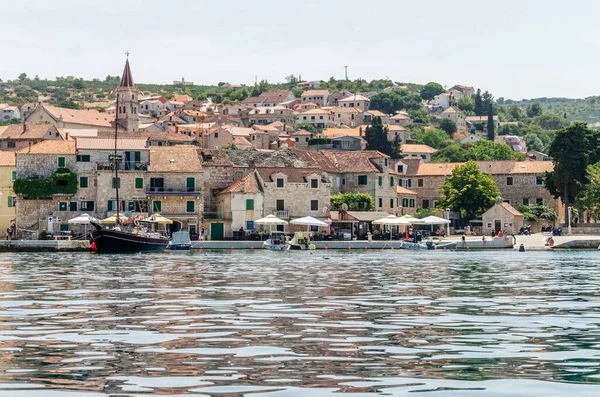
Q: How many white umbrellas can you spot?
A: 6